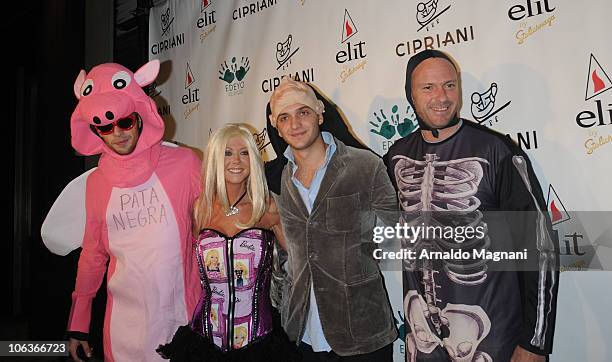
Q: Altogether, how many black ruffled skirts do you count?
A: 1